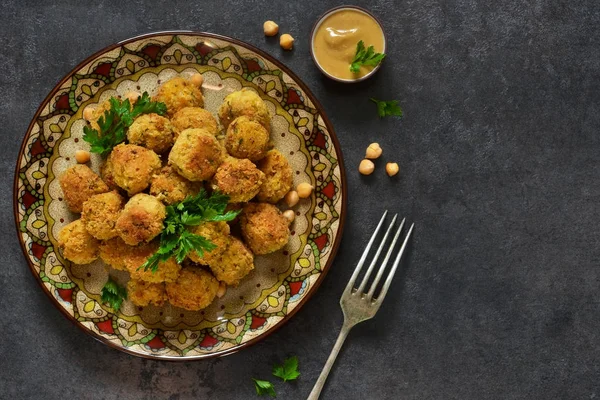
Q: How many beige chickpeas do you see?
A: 13